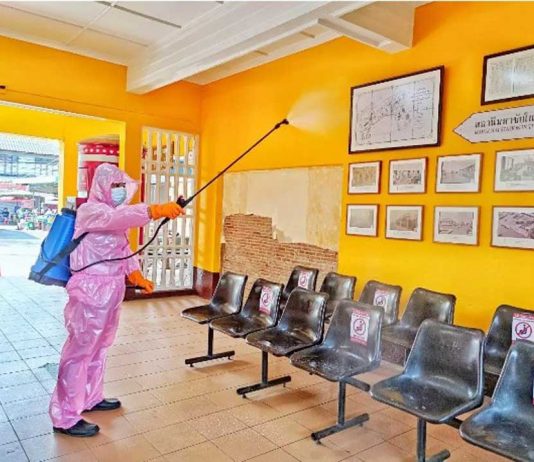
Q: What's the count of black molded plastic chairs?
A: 11